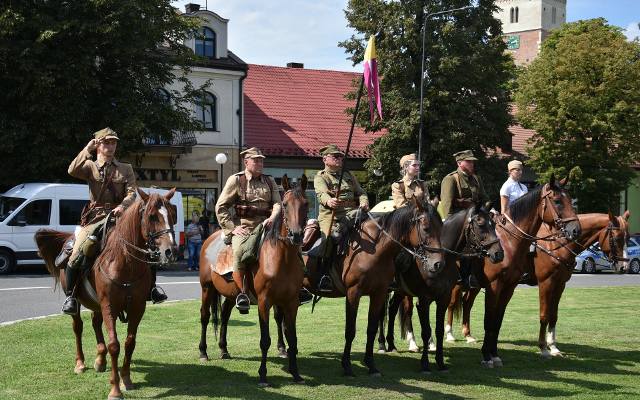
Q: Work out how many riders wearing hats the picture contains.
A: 6